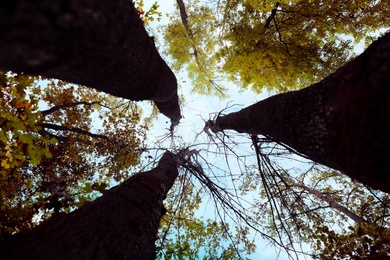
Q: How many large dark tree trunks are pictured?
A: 3